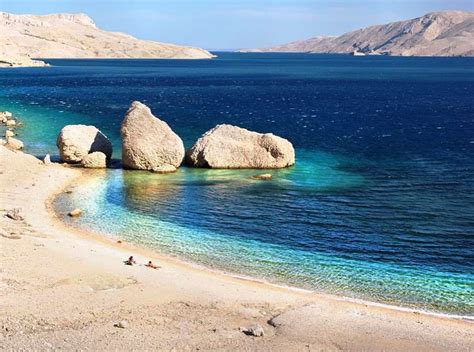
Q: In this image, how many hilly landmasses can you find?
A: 2